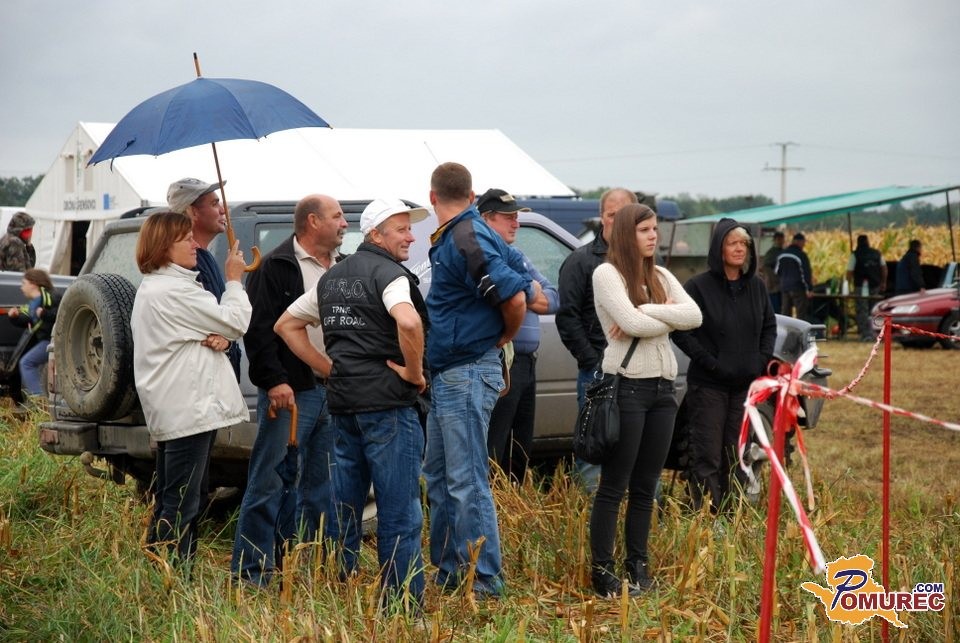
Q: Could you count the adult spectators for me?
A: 9